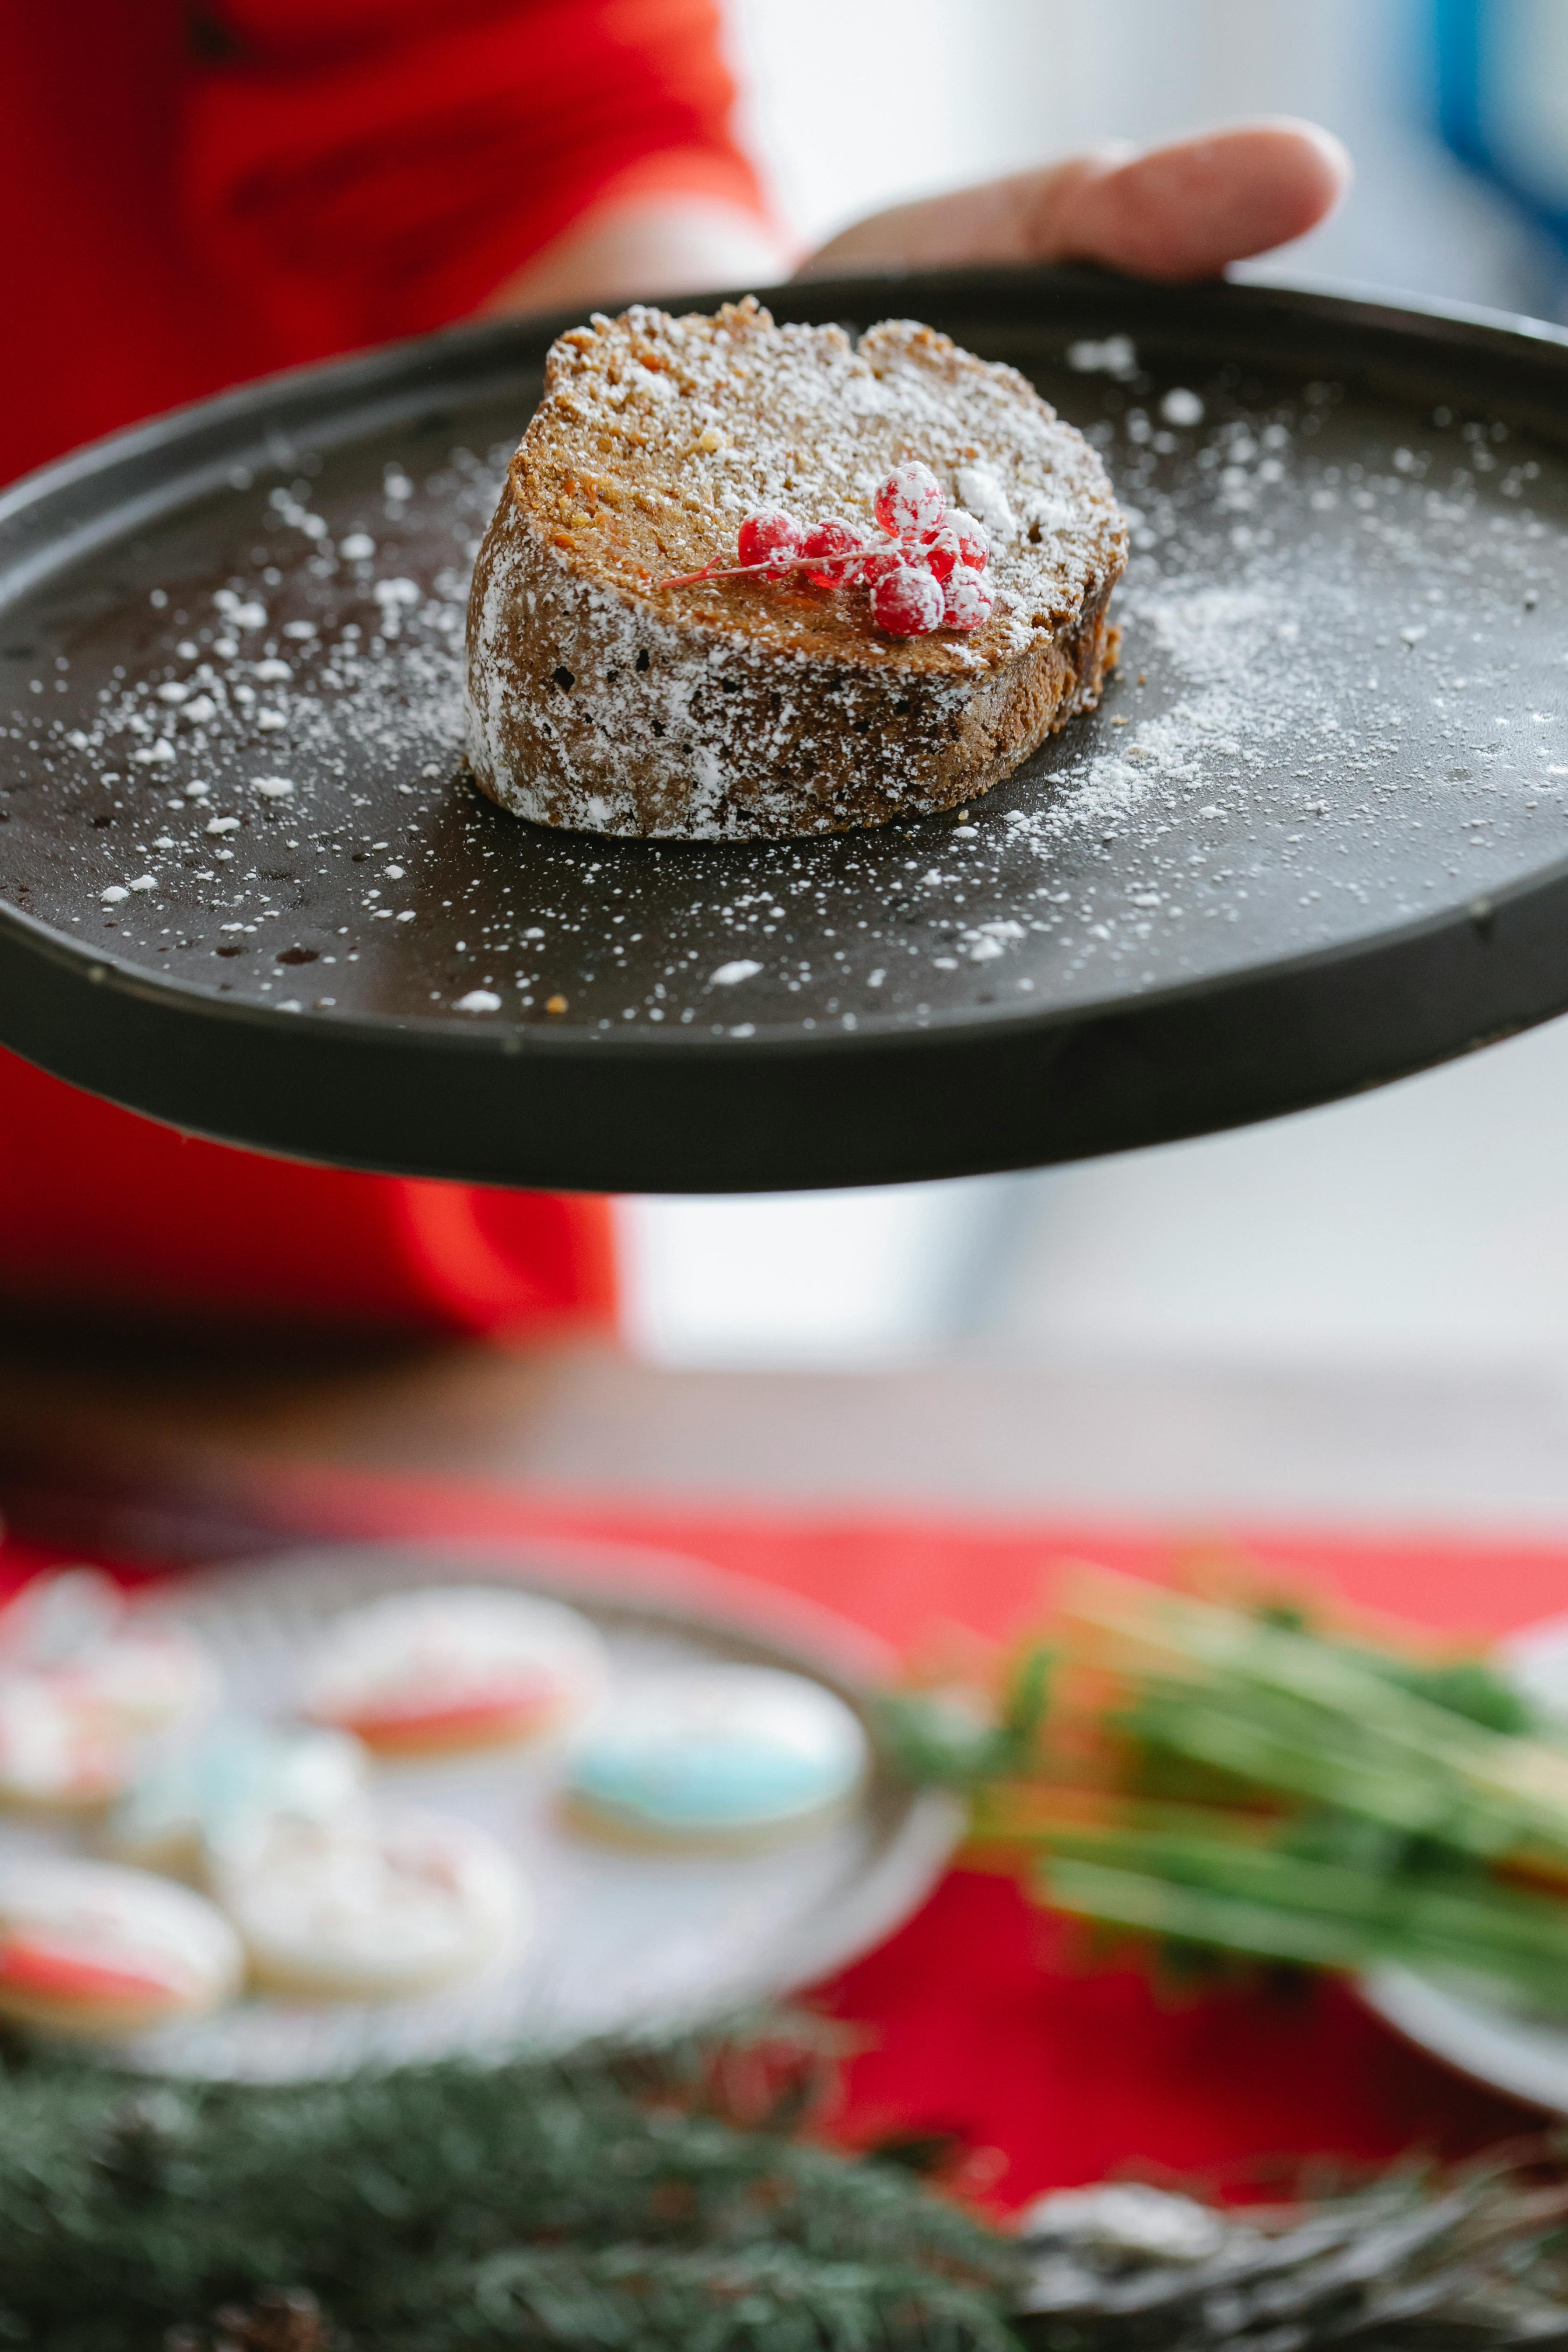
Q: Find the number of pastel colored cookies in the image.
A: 6